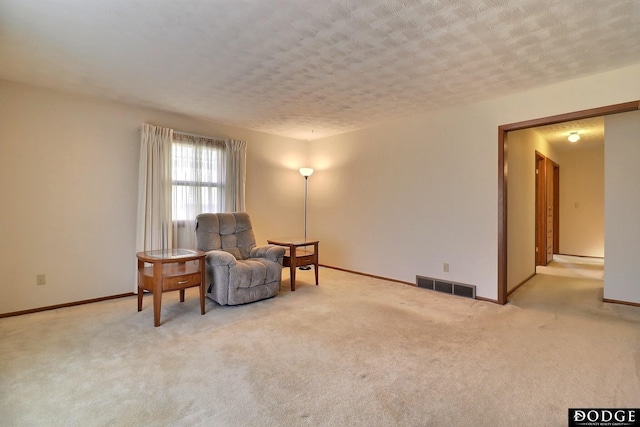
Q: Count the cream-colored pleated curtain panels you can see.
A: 2